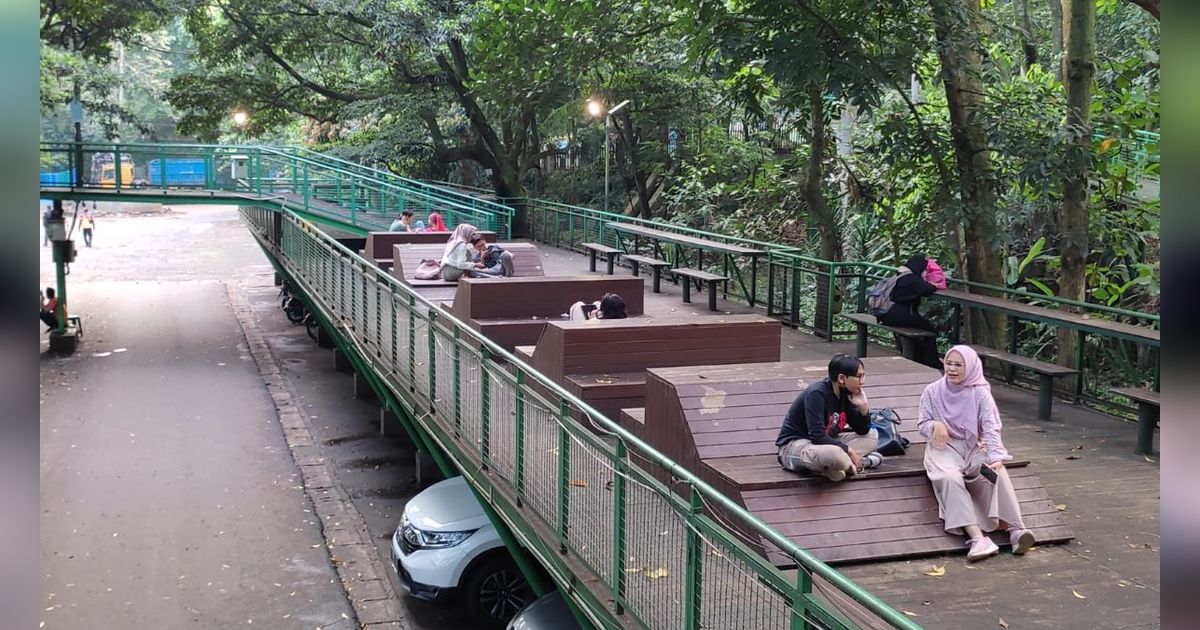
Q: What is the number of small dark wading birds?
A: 0